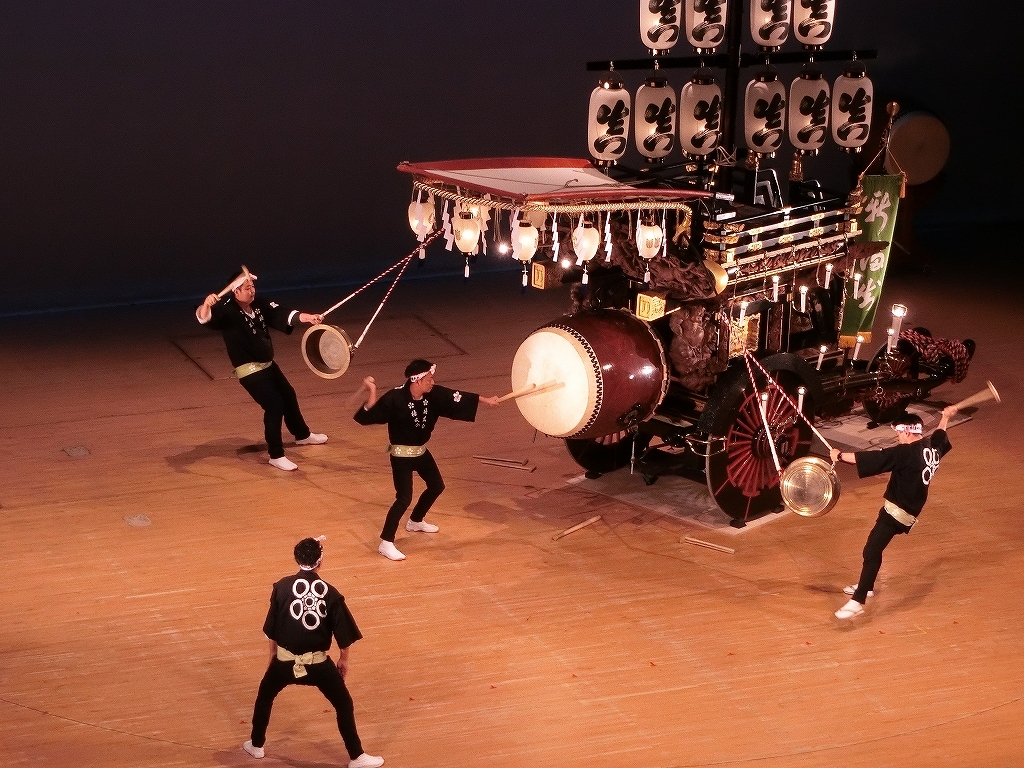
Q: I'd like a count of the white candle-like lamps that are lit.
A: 11